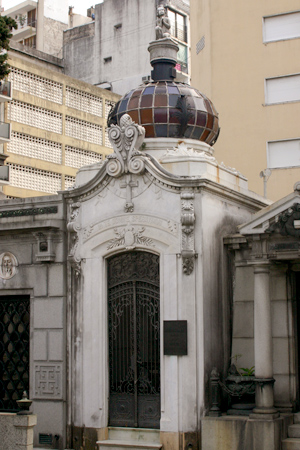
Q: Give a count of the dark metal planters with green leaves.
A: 1